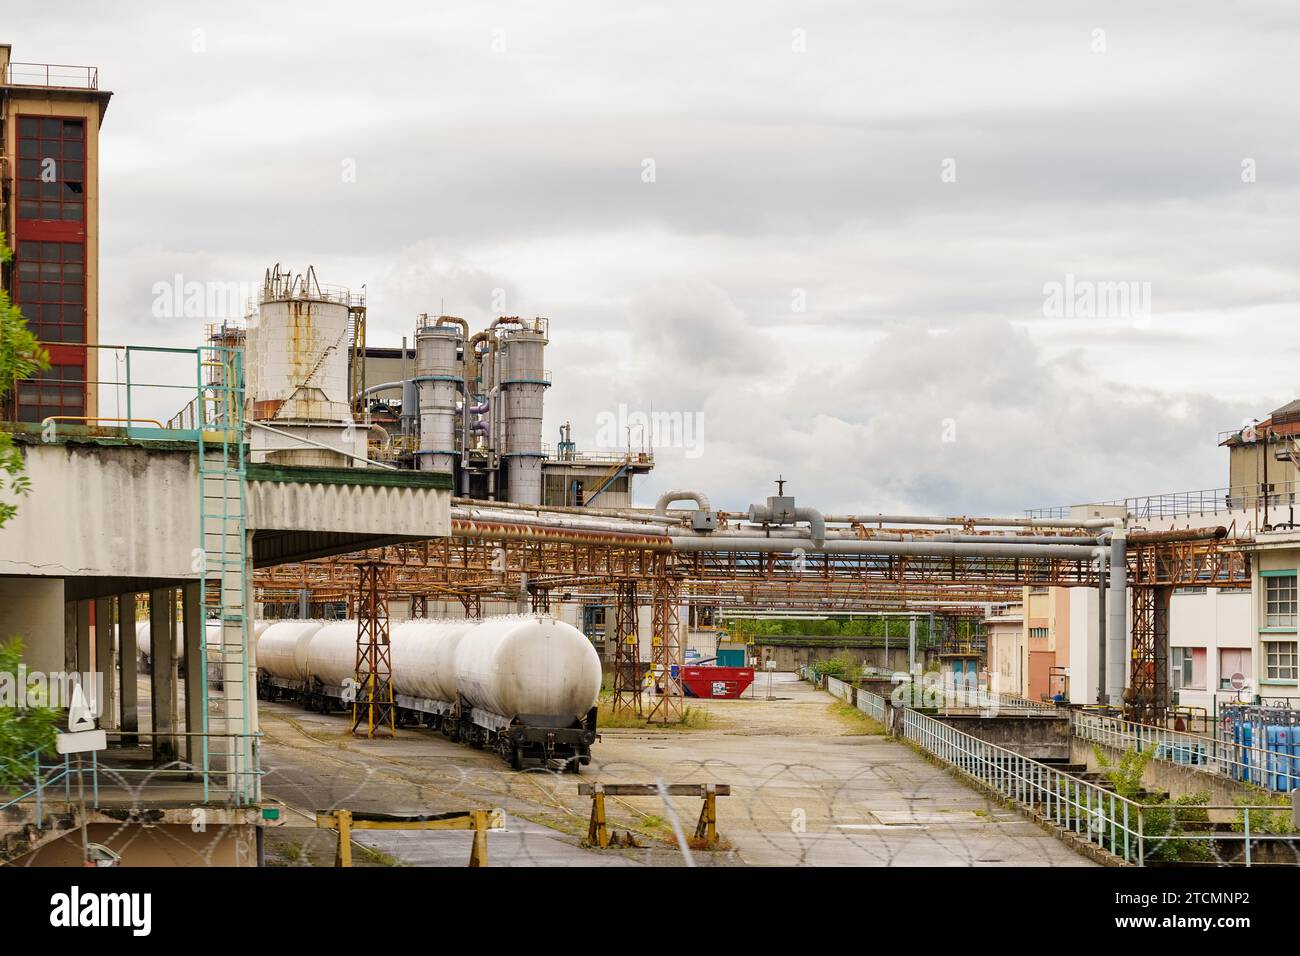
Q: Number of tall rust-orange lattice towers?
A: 4